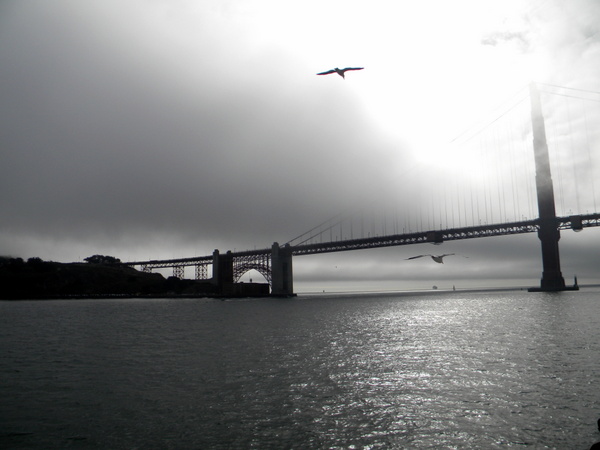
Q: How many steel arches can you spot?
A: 1